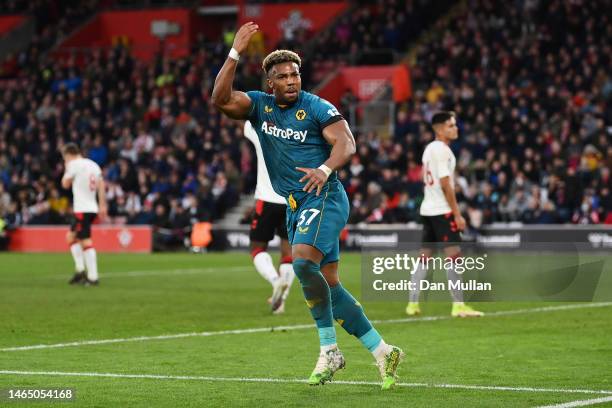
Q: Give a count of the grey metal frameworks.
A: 1